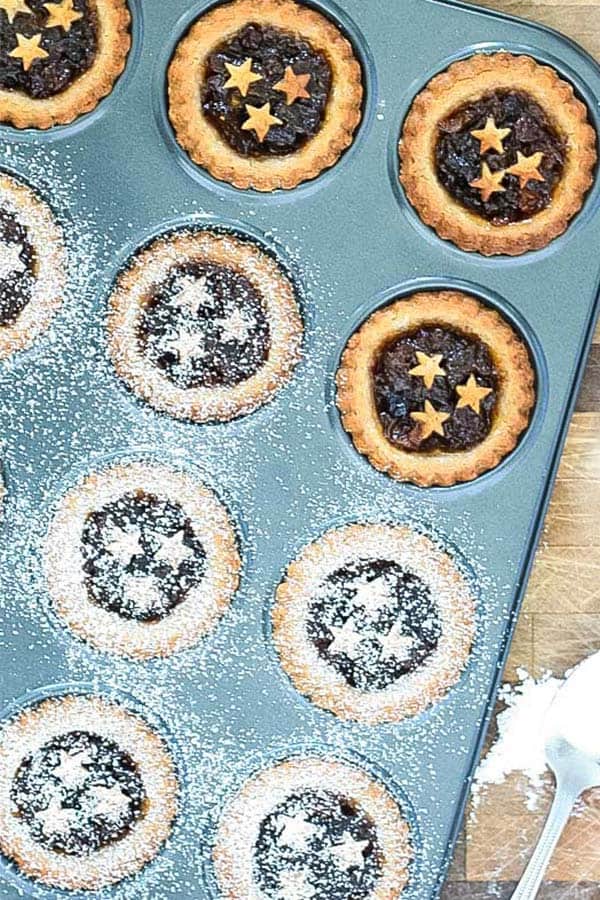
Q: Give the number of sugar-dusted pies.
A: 6